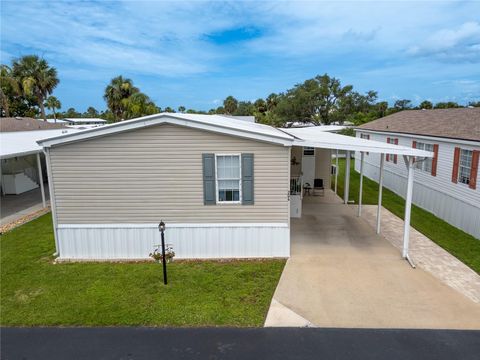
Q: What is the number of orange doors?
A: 0